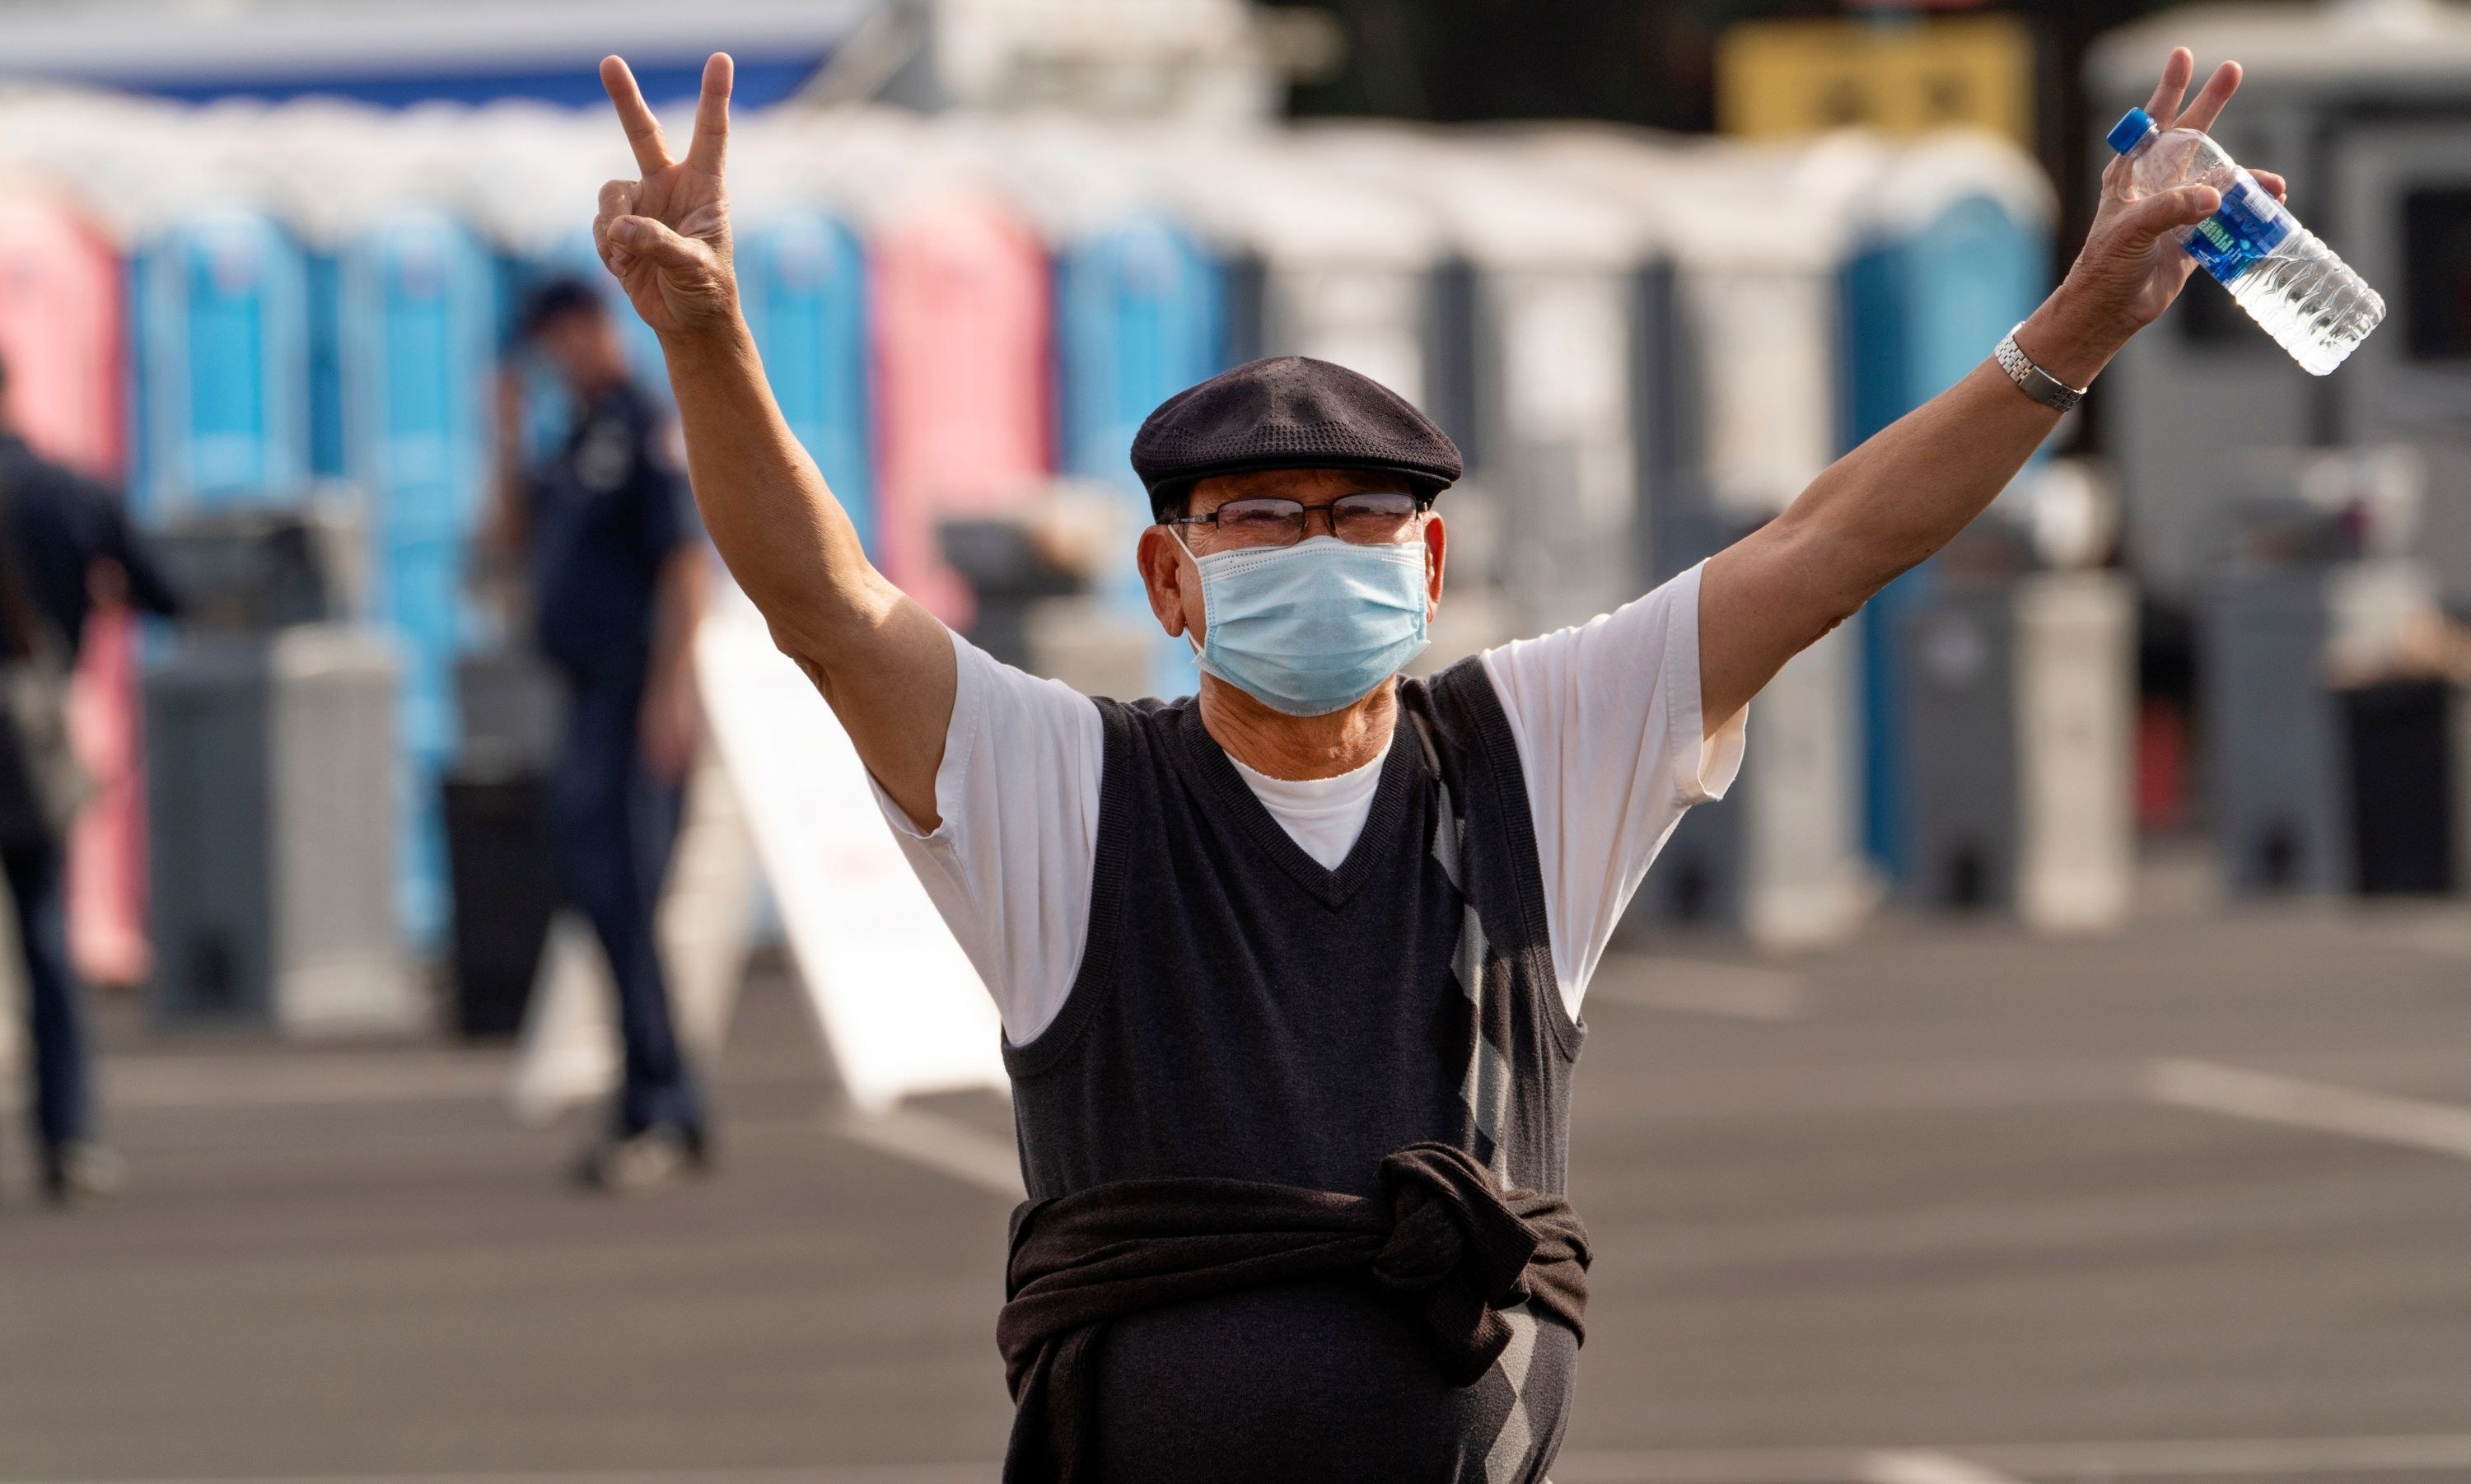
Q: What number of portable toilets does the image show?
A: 11